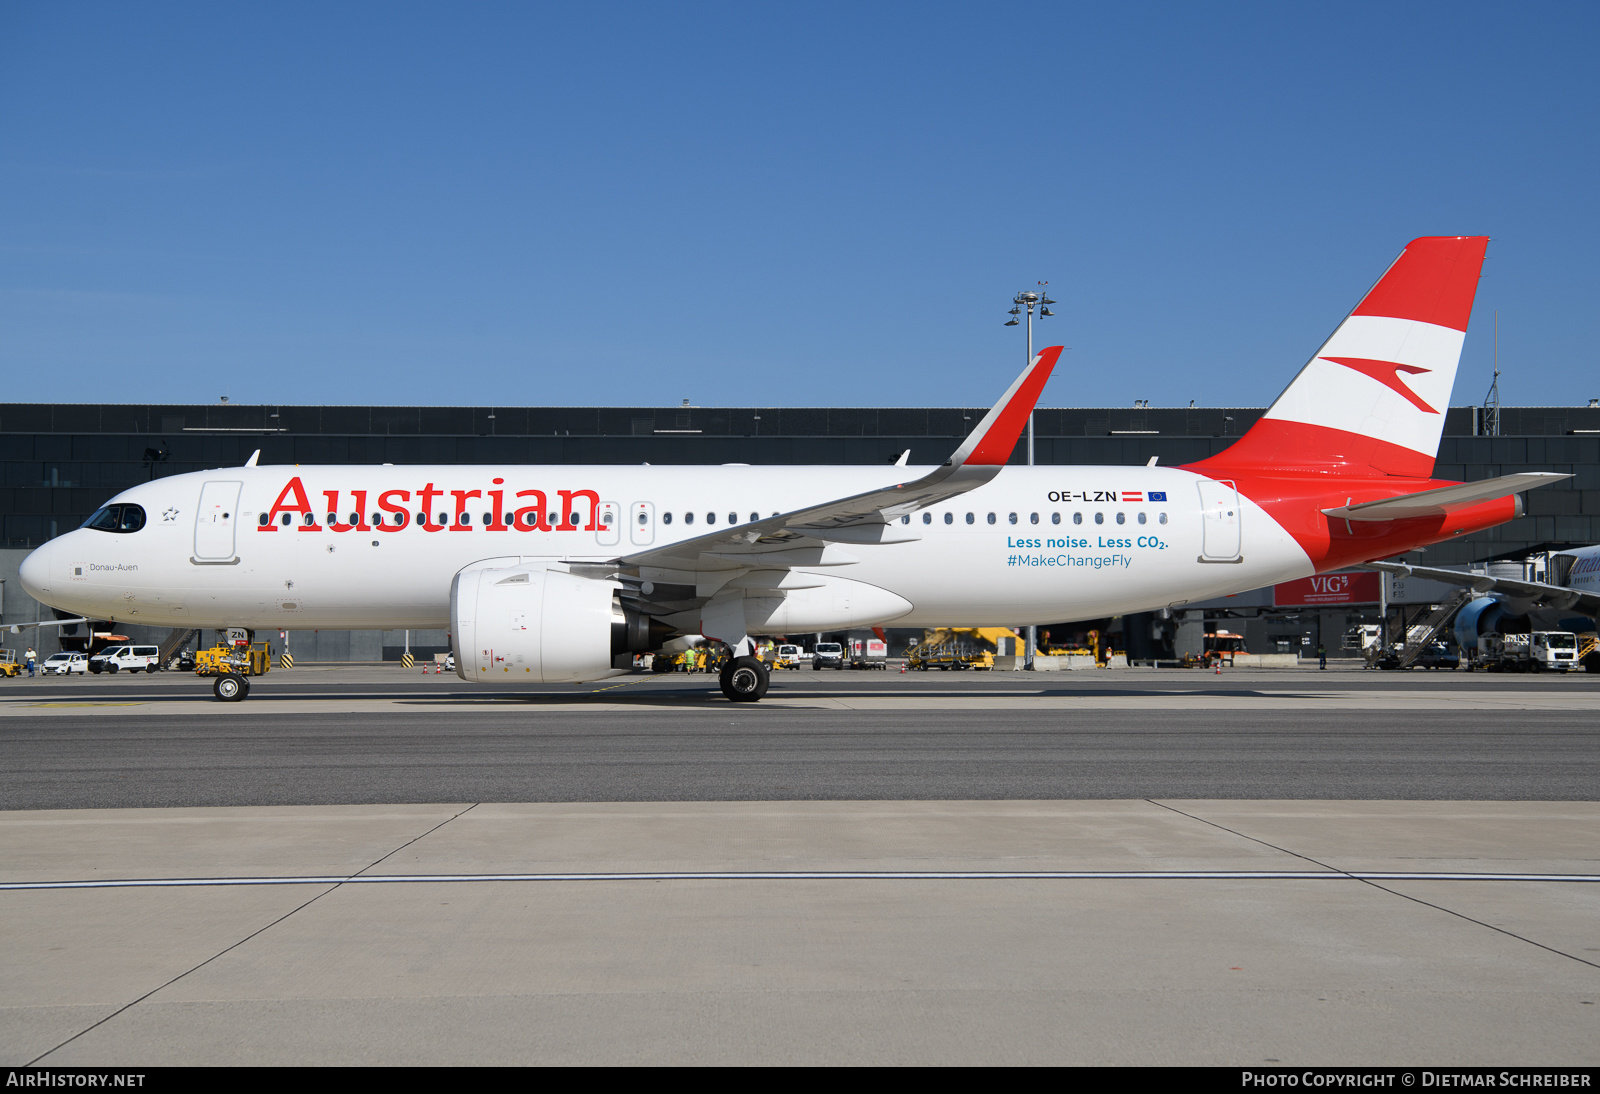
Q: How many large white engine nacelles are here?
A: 1